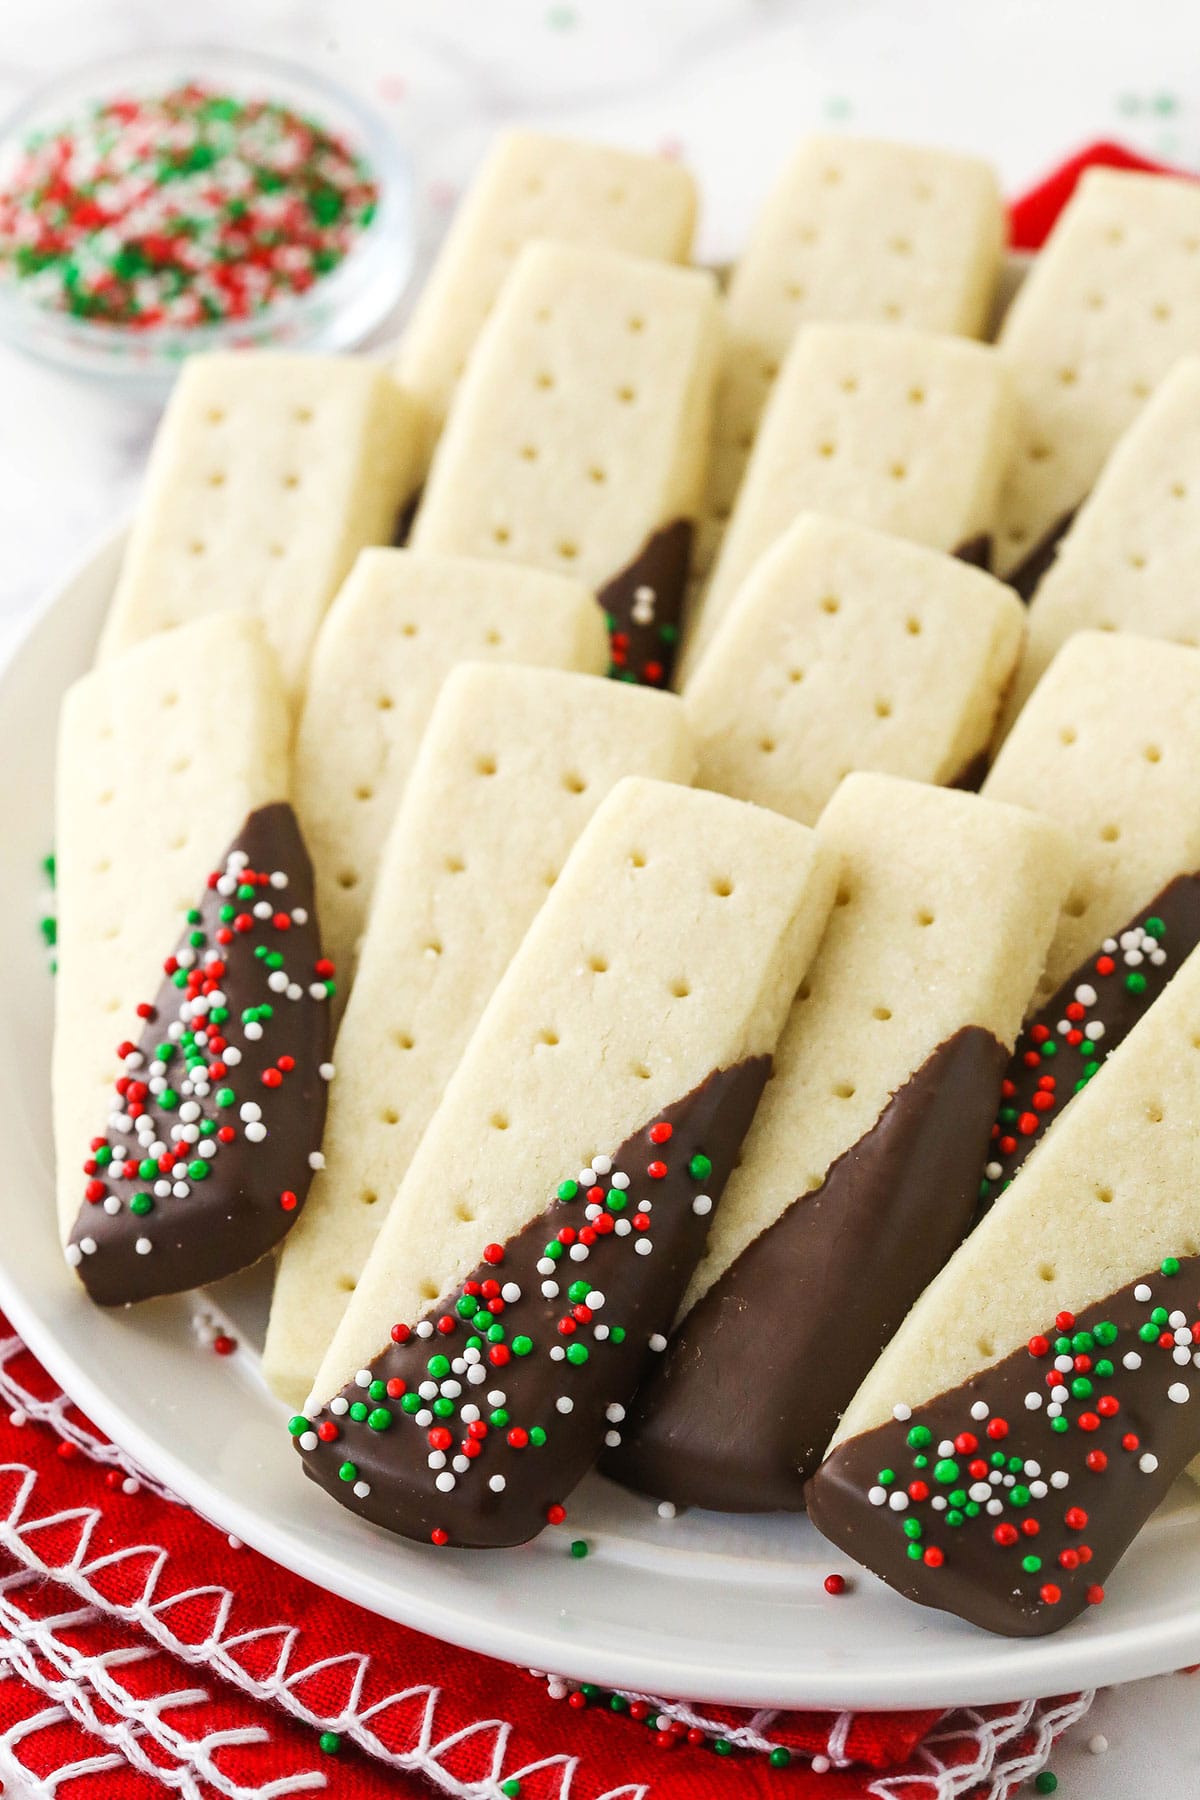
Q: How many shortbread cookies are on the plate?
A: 15